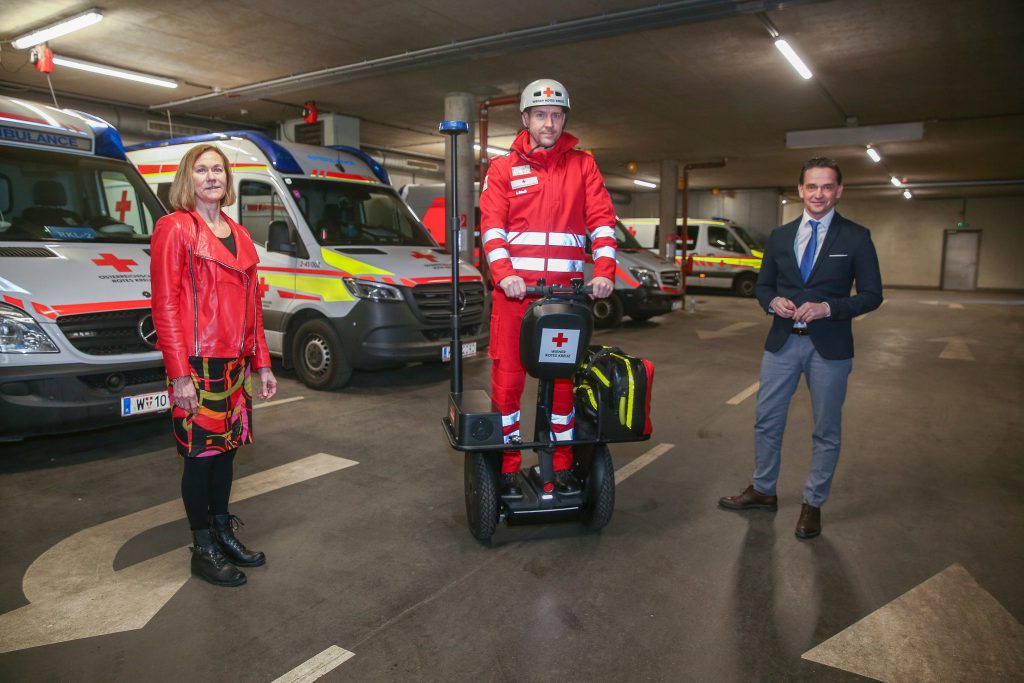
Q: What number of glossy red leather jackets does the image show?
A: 1